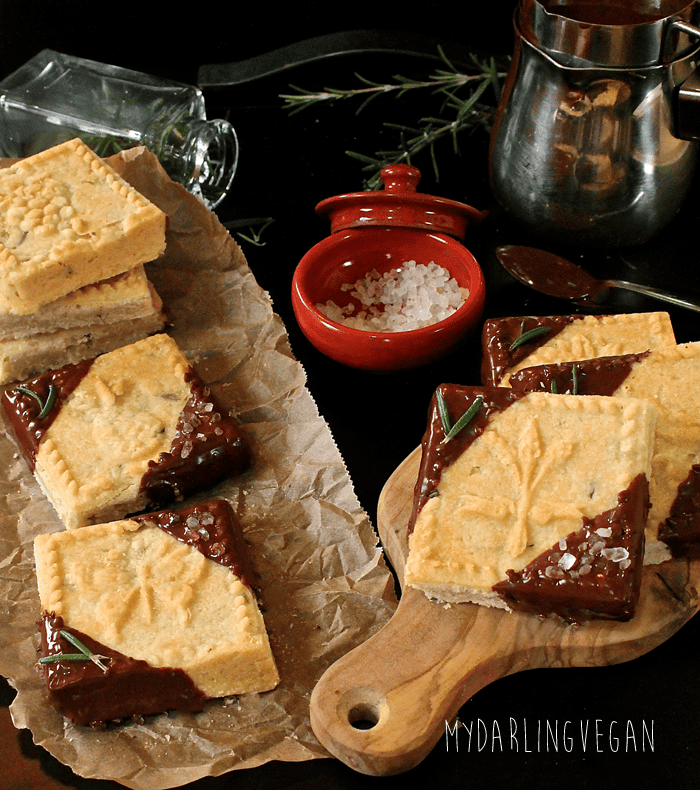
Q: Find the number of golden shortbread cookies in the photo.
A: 8